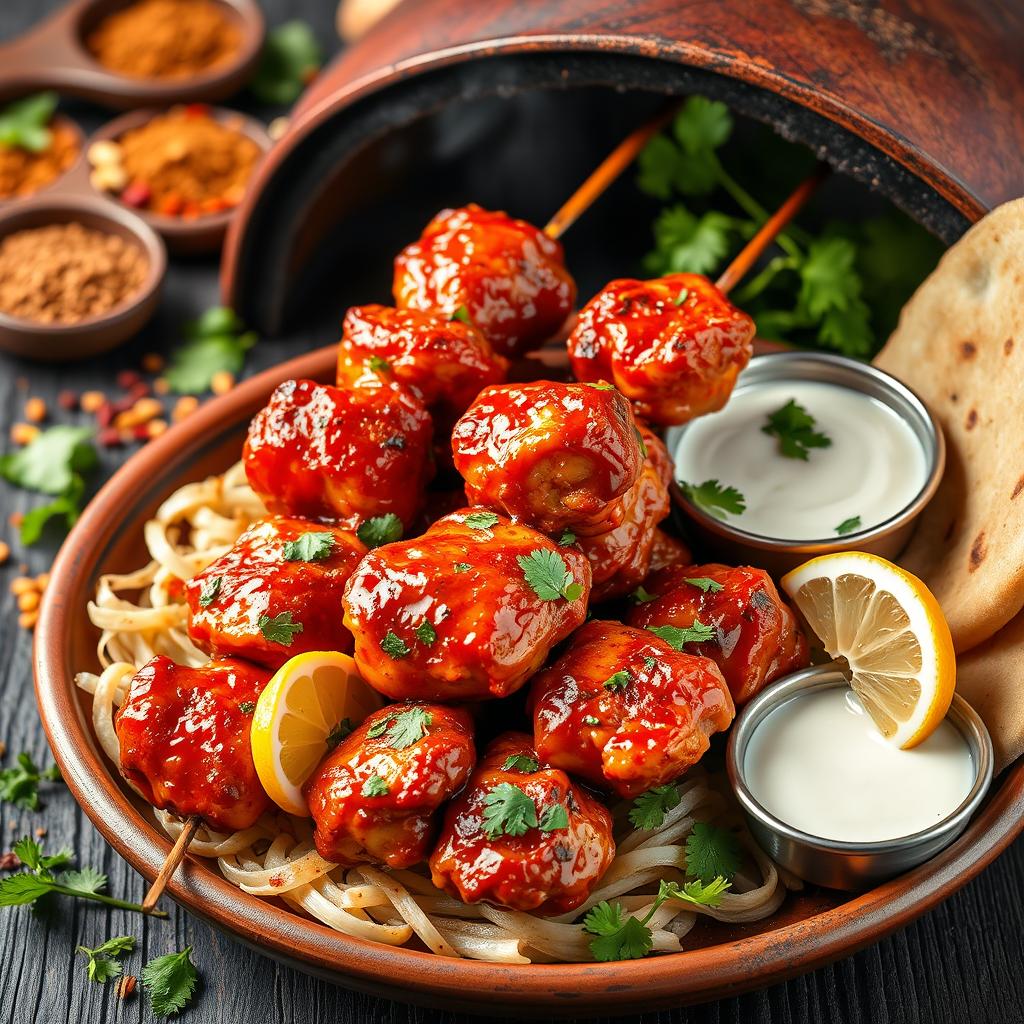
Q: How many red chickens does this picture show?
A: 13